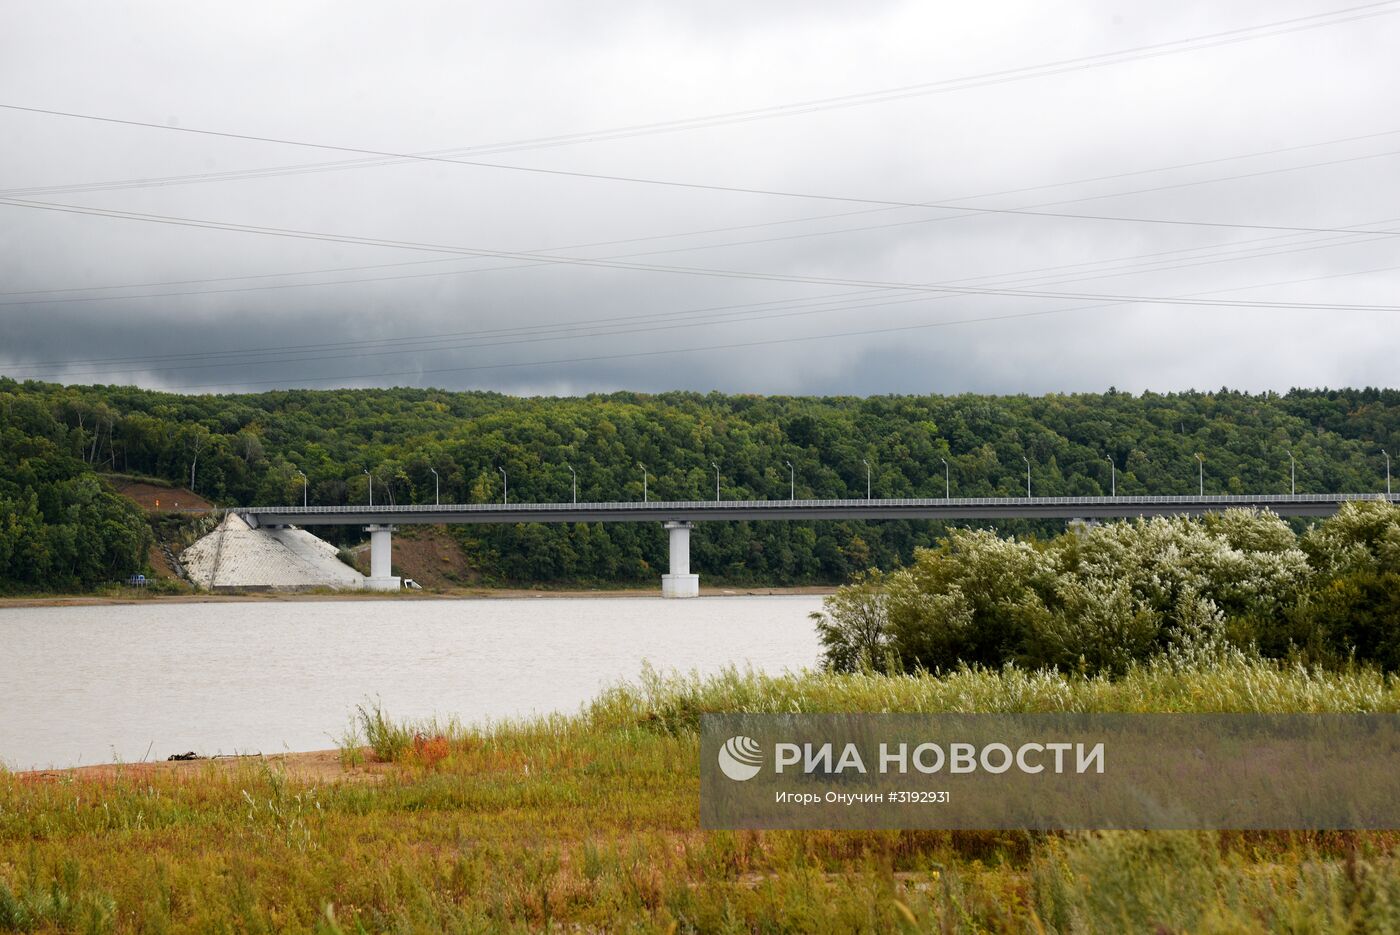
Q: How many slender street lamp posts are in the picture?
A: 15